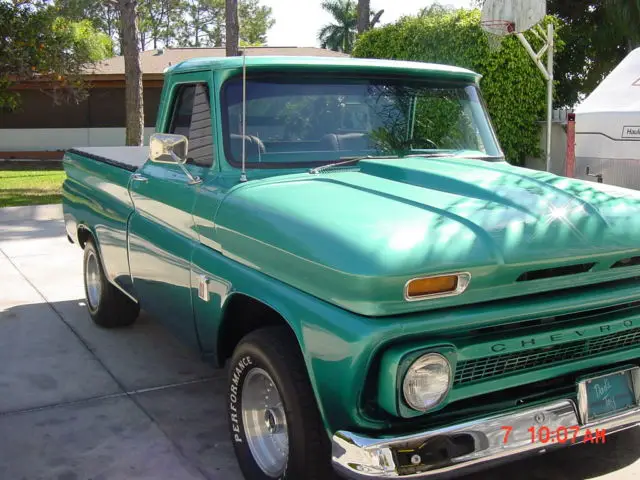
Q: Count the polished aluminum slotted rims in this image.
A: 2